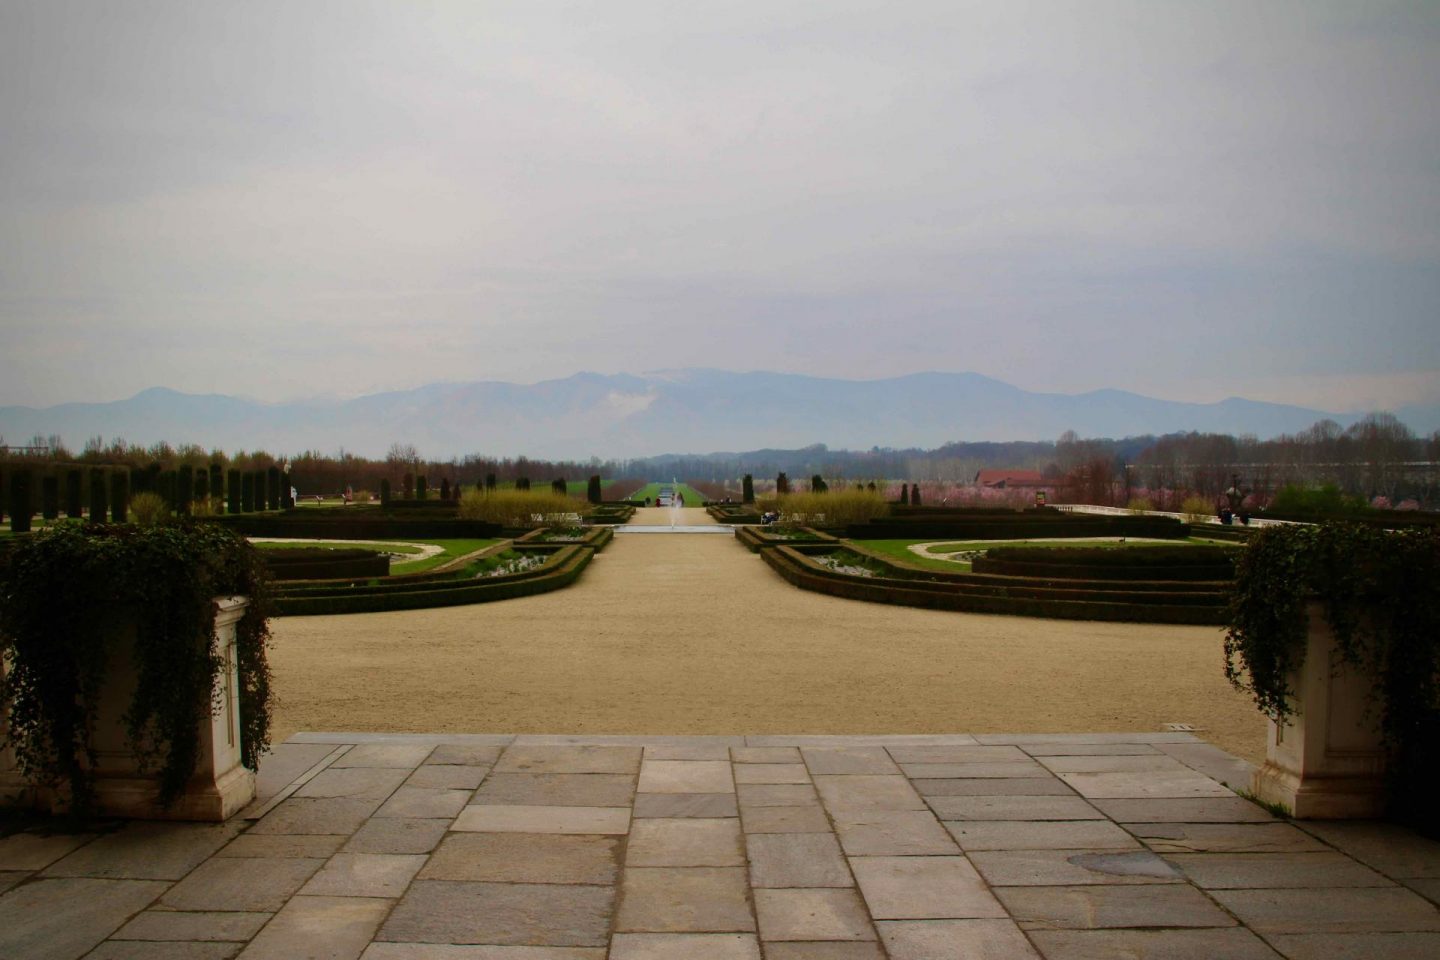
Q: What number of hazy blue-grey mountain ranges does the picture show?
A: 1